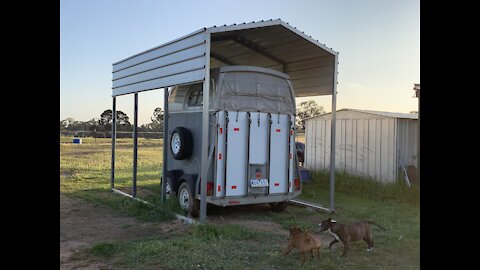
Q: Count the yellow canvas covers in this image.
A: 0